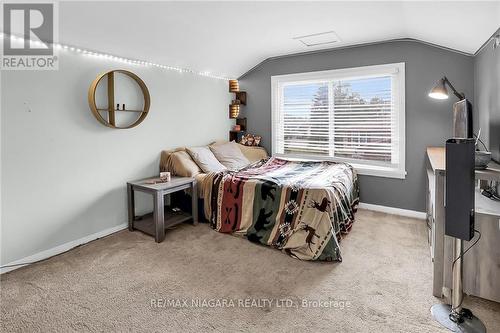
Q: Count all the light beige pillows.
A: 2